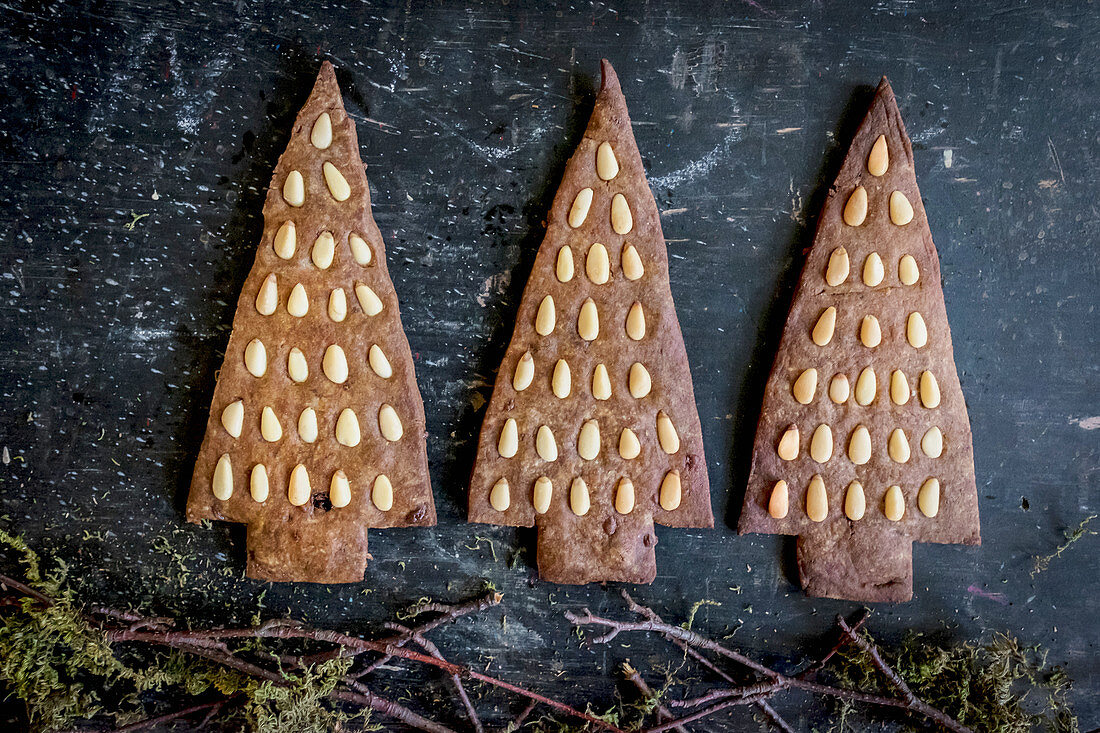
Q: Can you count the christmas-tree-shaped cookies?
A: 3